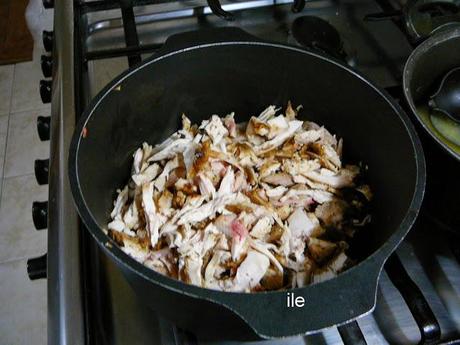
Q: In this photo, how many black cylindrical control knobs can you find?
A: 8